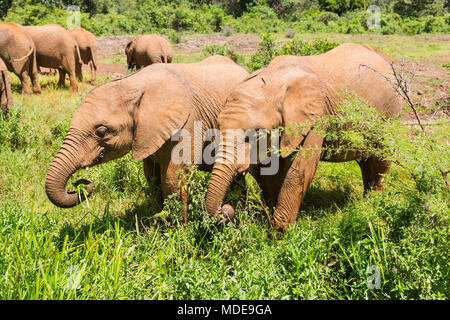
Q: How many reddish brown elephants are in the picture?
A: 7